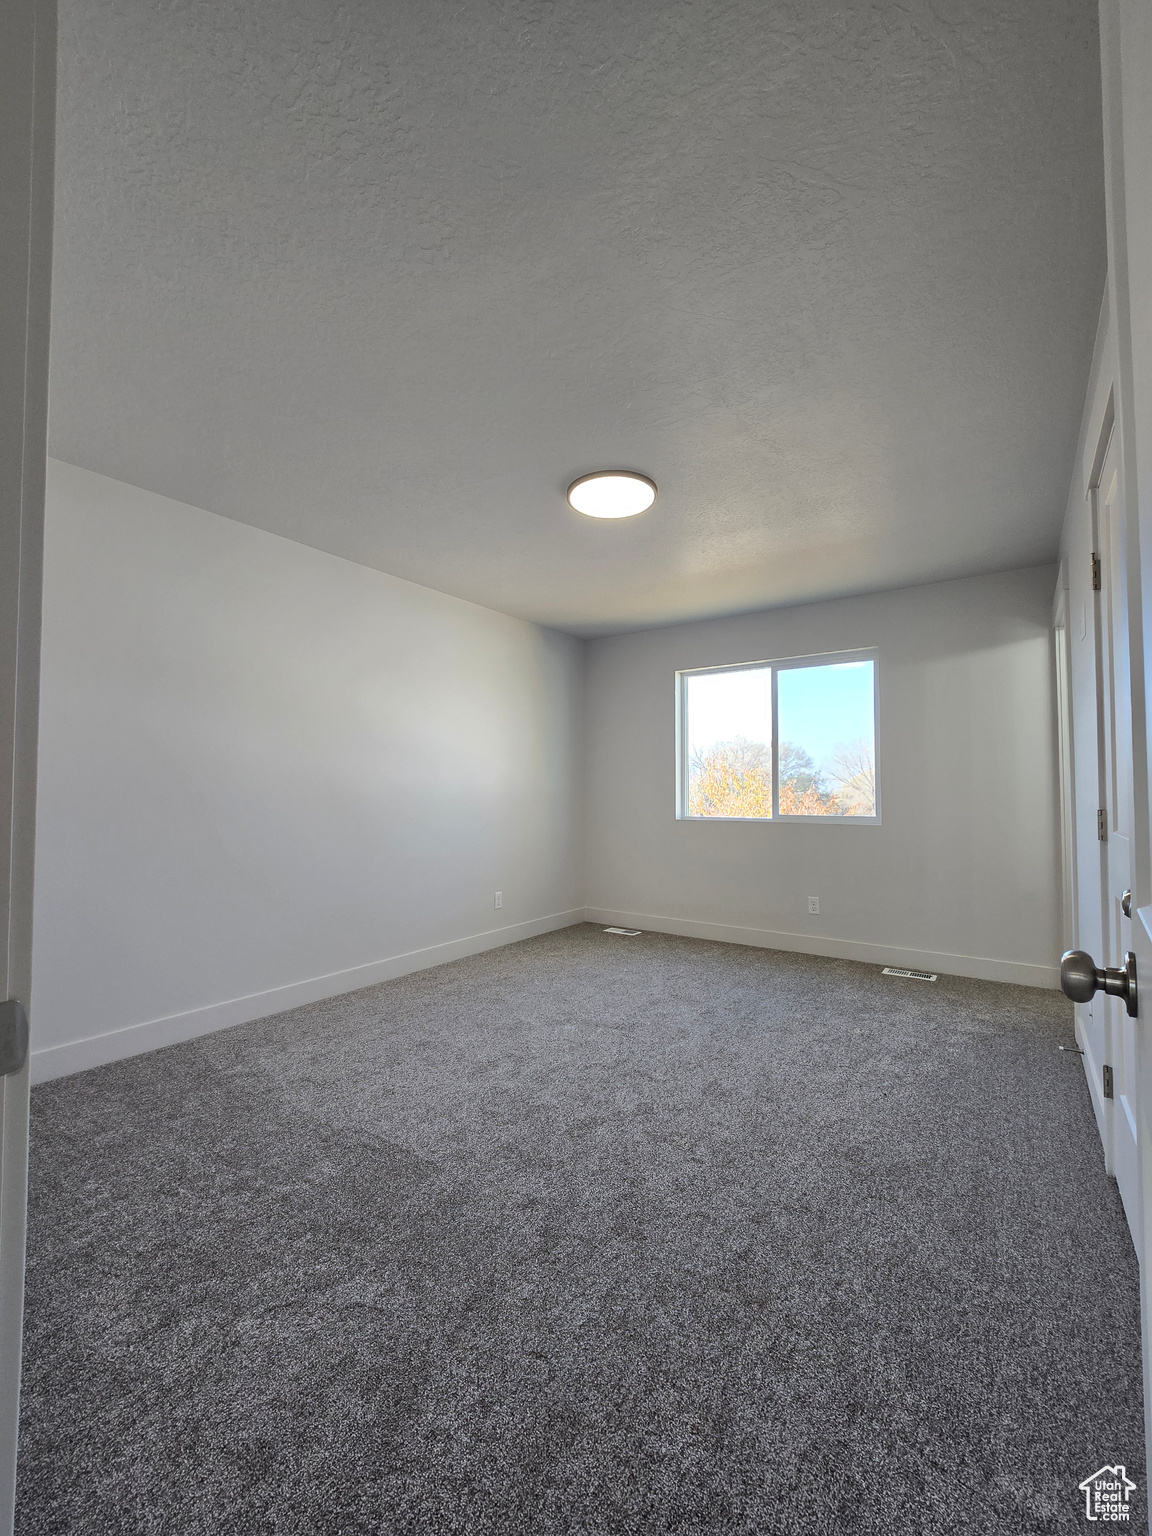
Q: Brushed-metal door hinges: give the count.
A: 3